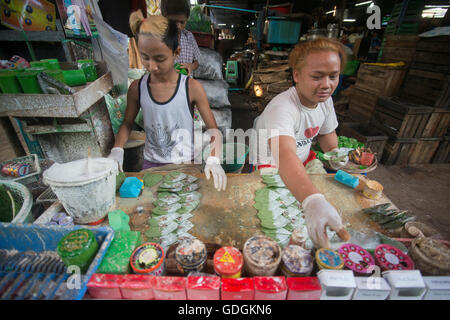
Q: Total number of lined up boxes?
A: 11